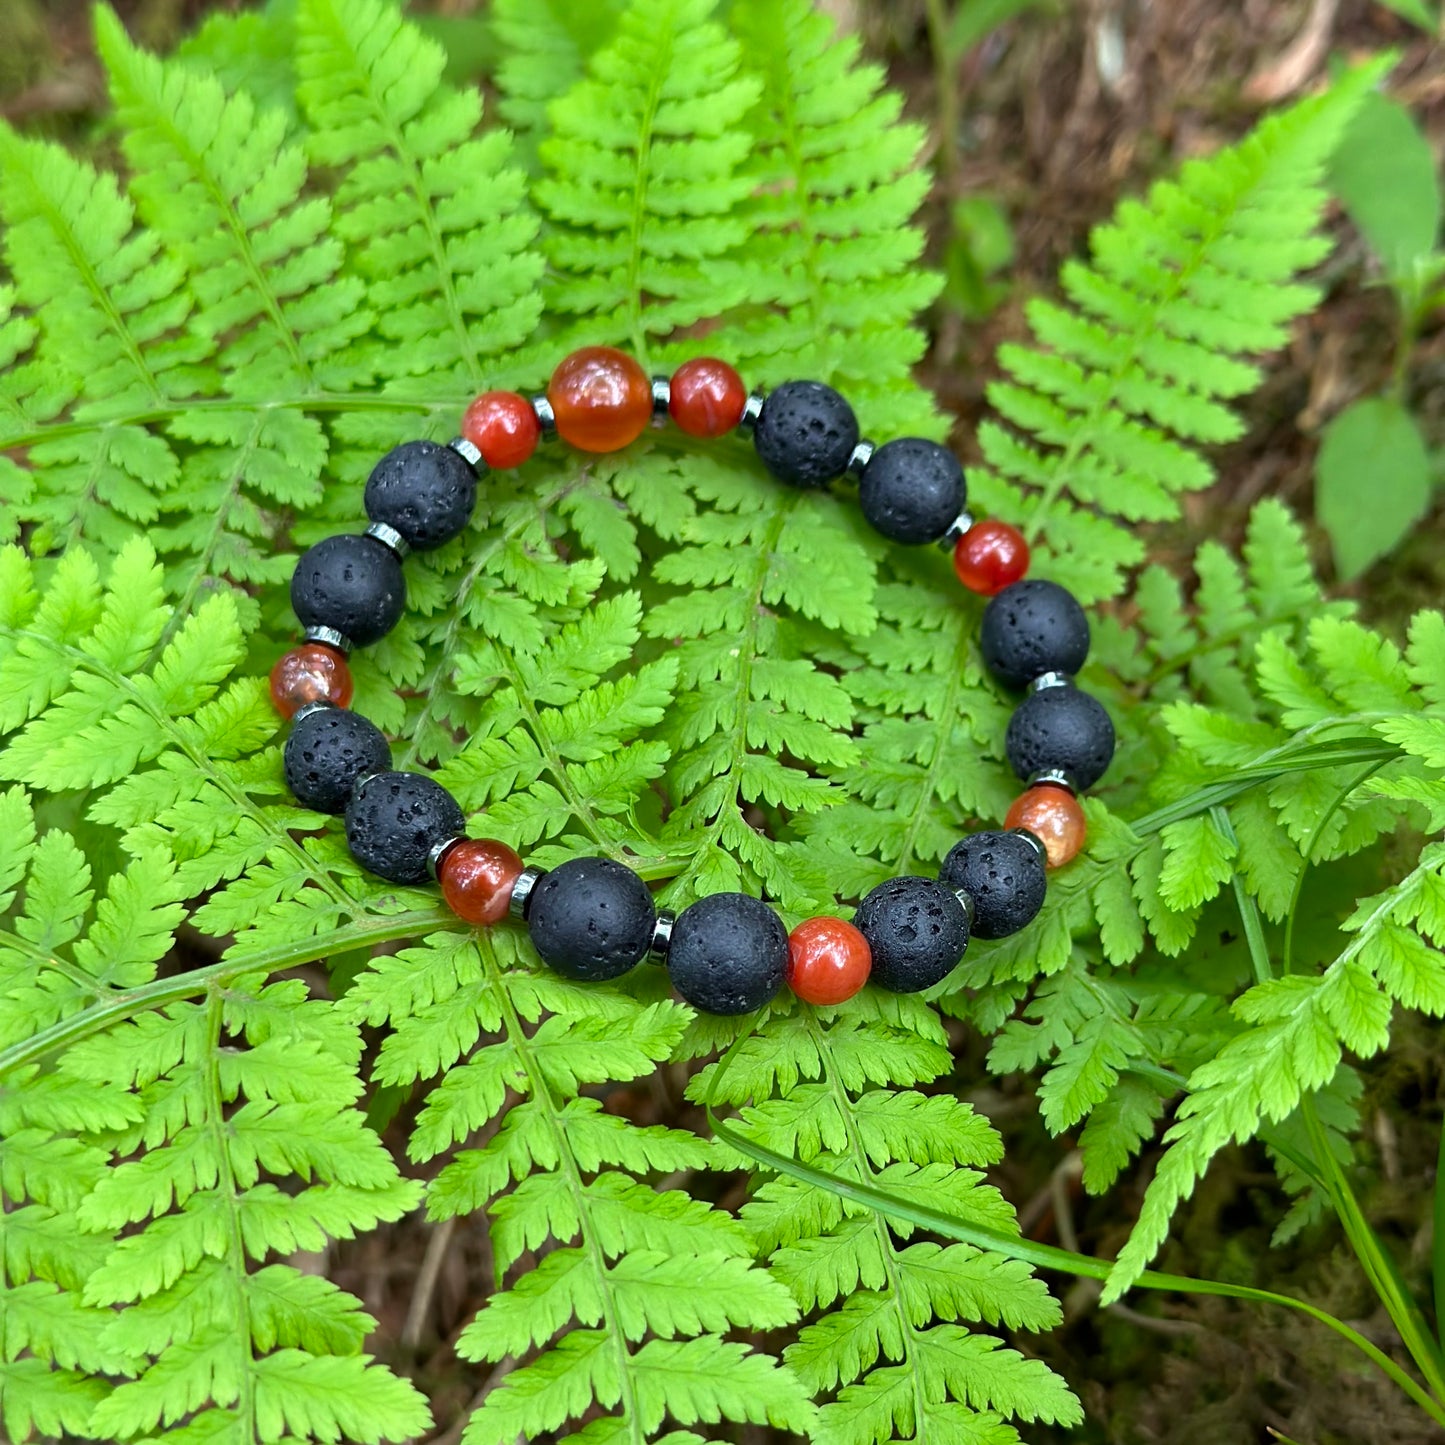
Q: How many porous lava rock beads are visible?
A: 12